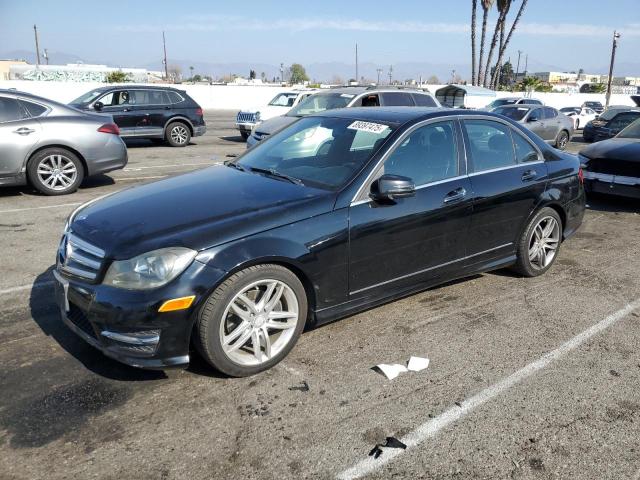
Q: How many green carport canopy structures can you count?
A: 1